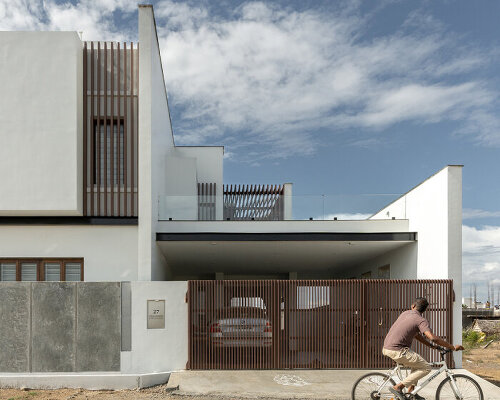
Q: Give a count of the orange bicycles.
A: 0